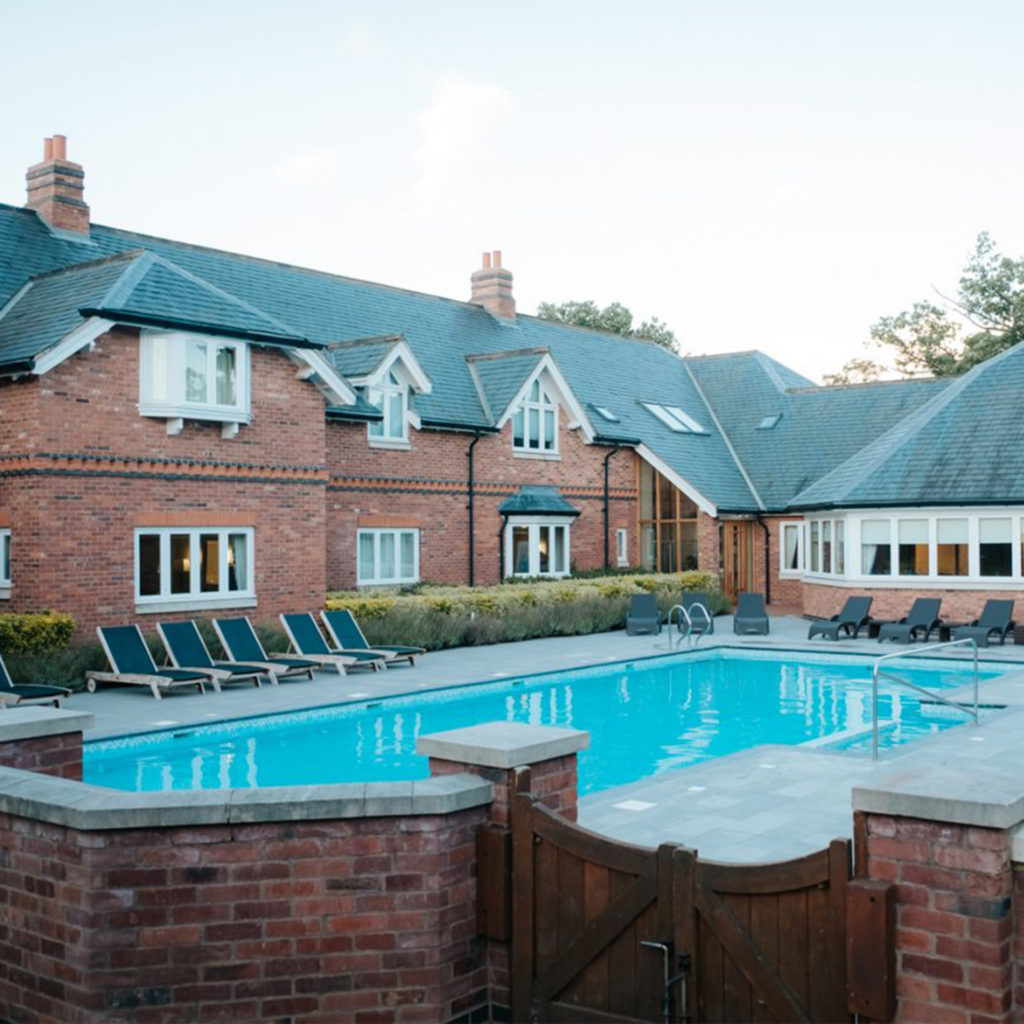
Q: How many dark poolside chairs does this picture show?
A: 12